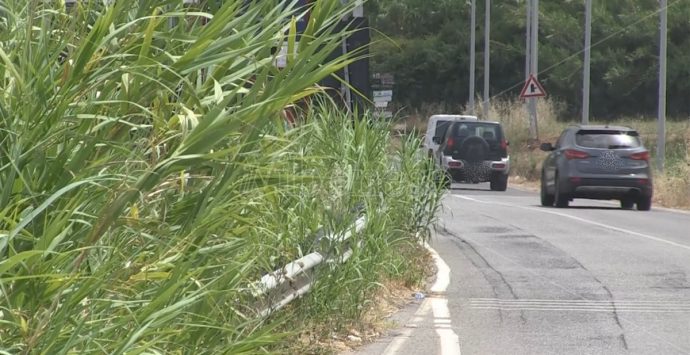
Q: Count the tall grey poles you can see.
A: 6